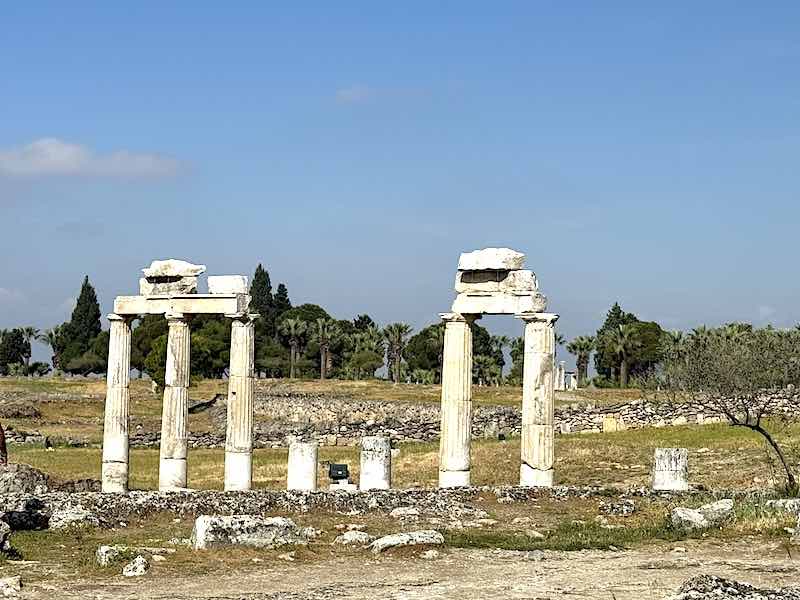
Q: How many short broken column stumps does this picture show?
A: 3